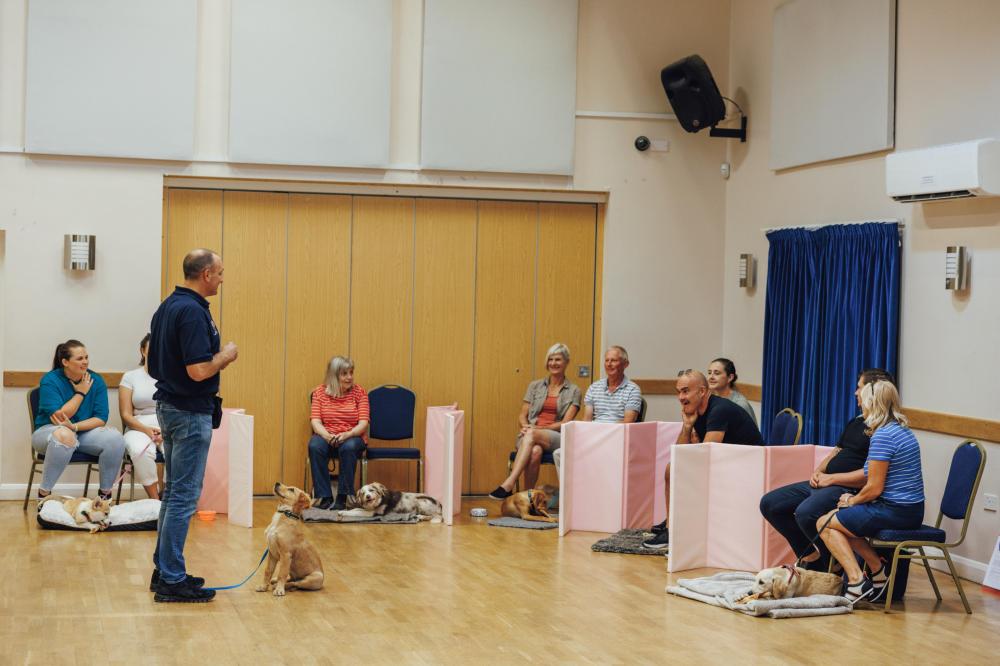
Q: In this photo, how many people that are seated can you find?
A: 9